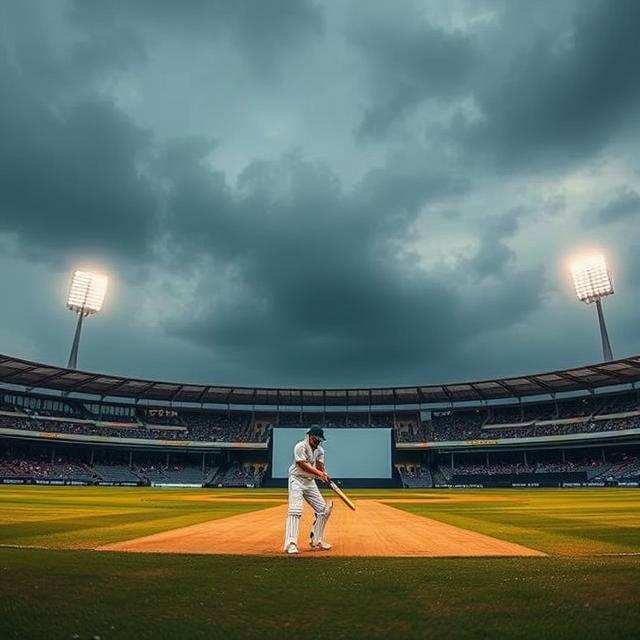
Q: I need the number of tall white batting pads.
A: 2